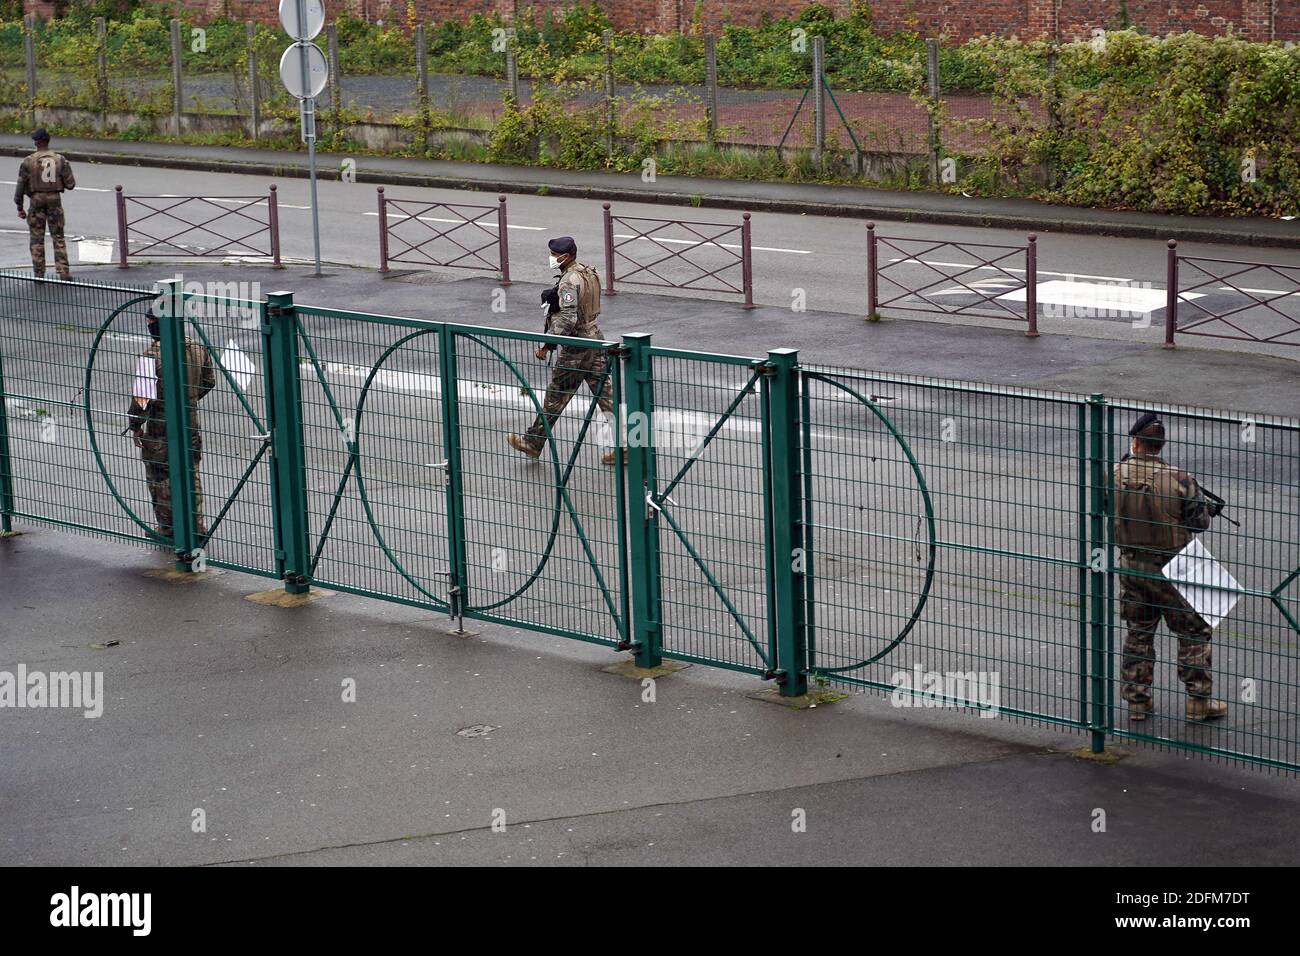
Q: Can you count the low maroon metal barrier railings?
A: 5